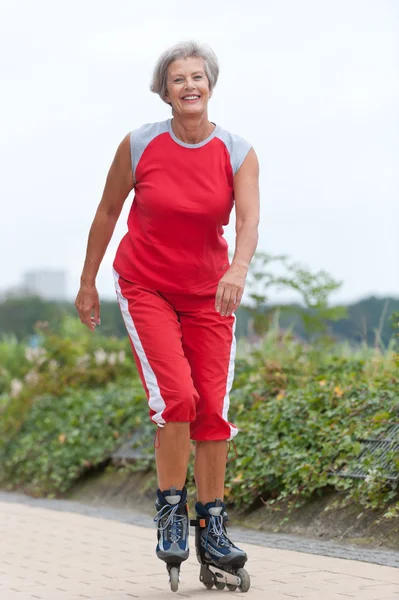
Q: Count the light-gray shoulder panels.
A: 2